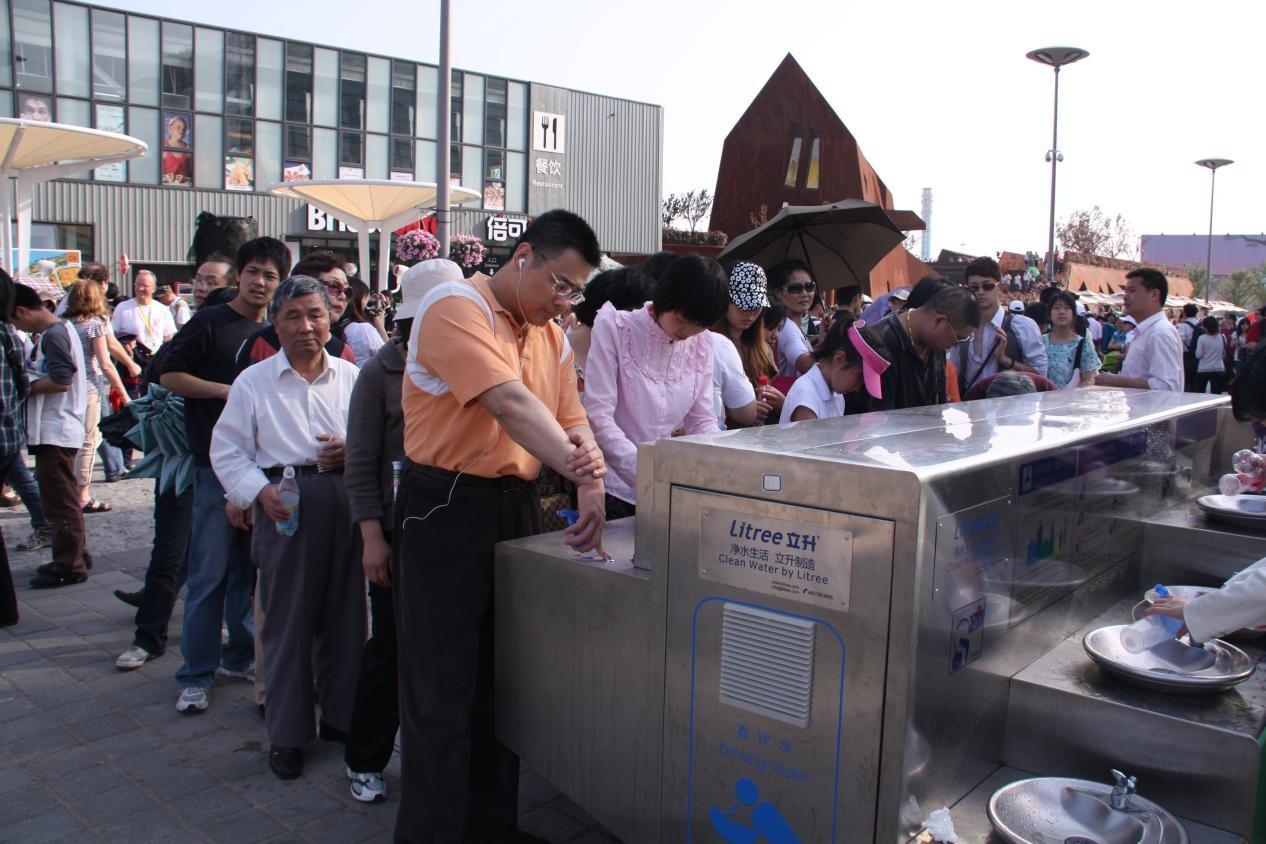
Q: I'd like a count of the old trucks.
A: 0